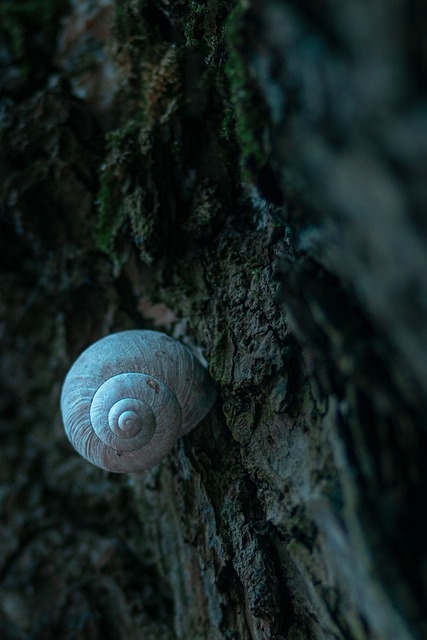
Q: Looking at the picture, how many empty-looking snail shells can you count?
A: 1